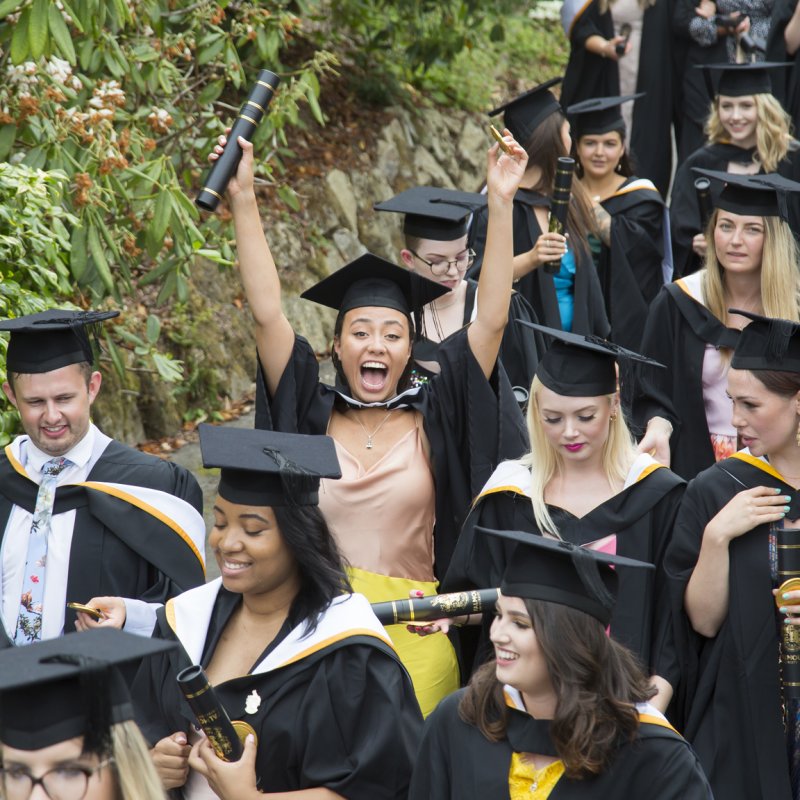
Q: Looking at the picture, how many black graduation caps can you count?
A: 12